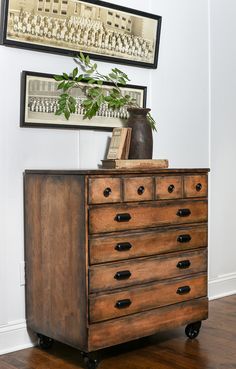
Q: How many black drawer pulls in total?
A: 12